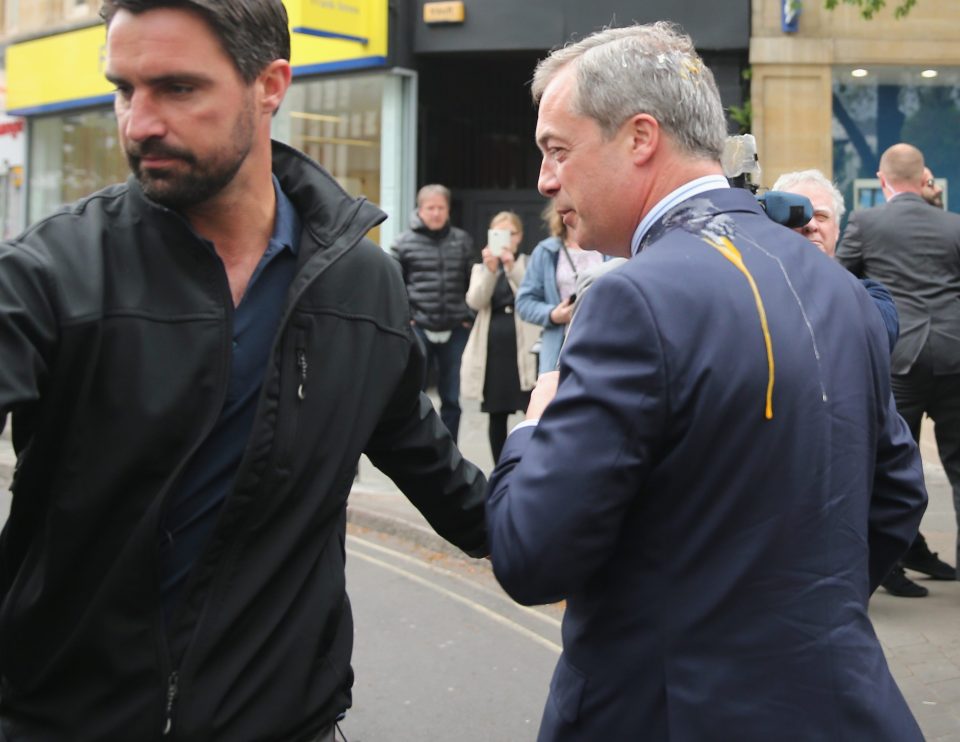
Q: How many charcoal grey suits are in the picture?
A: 1